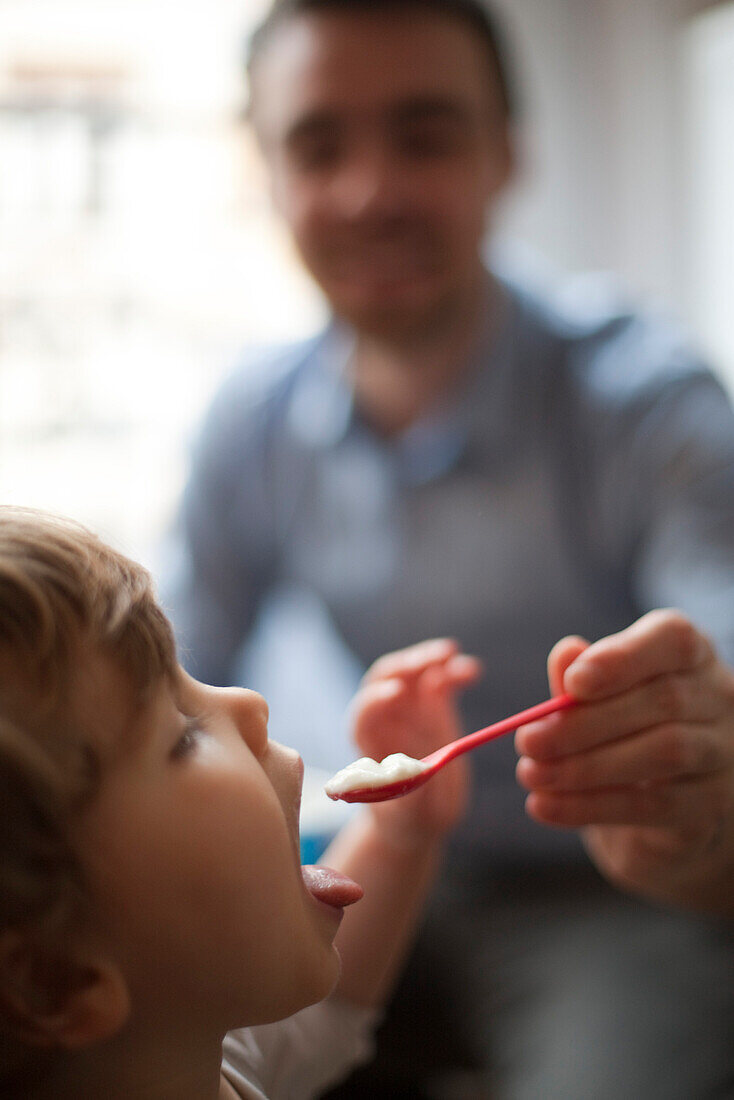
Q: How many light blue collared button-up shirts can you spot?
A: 1